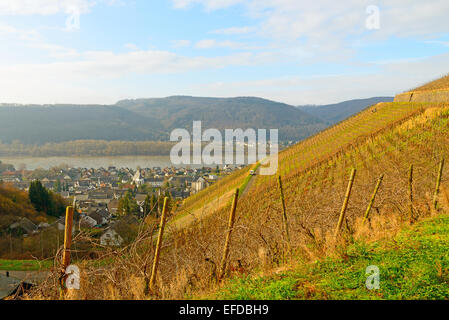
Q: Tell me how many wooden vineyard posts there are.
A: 8